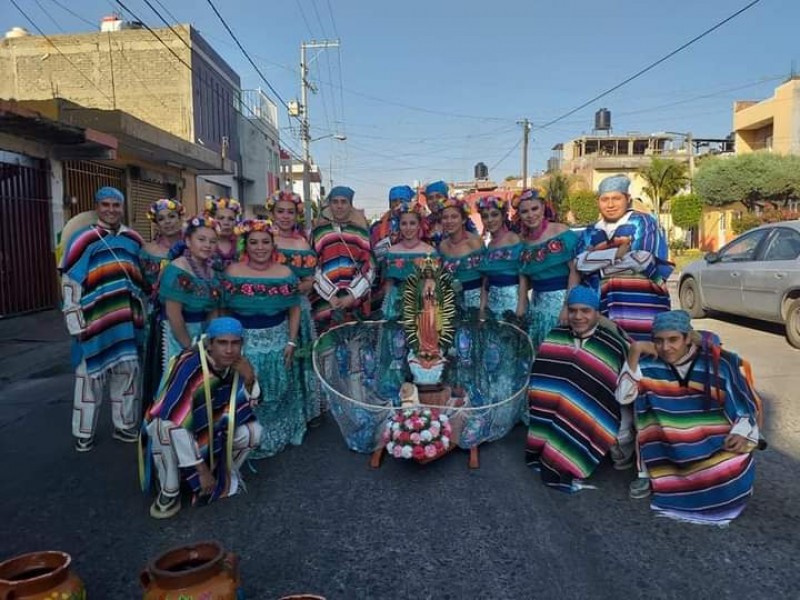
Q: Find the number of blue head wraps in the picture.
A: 8